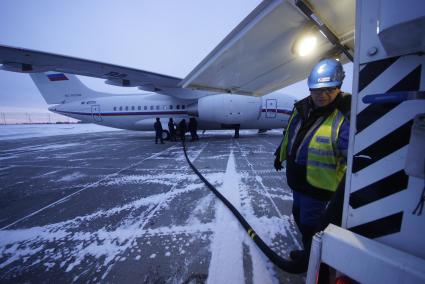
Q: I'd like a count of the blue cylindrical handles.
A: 1